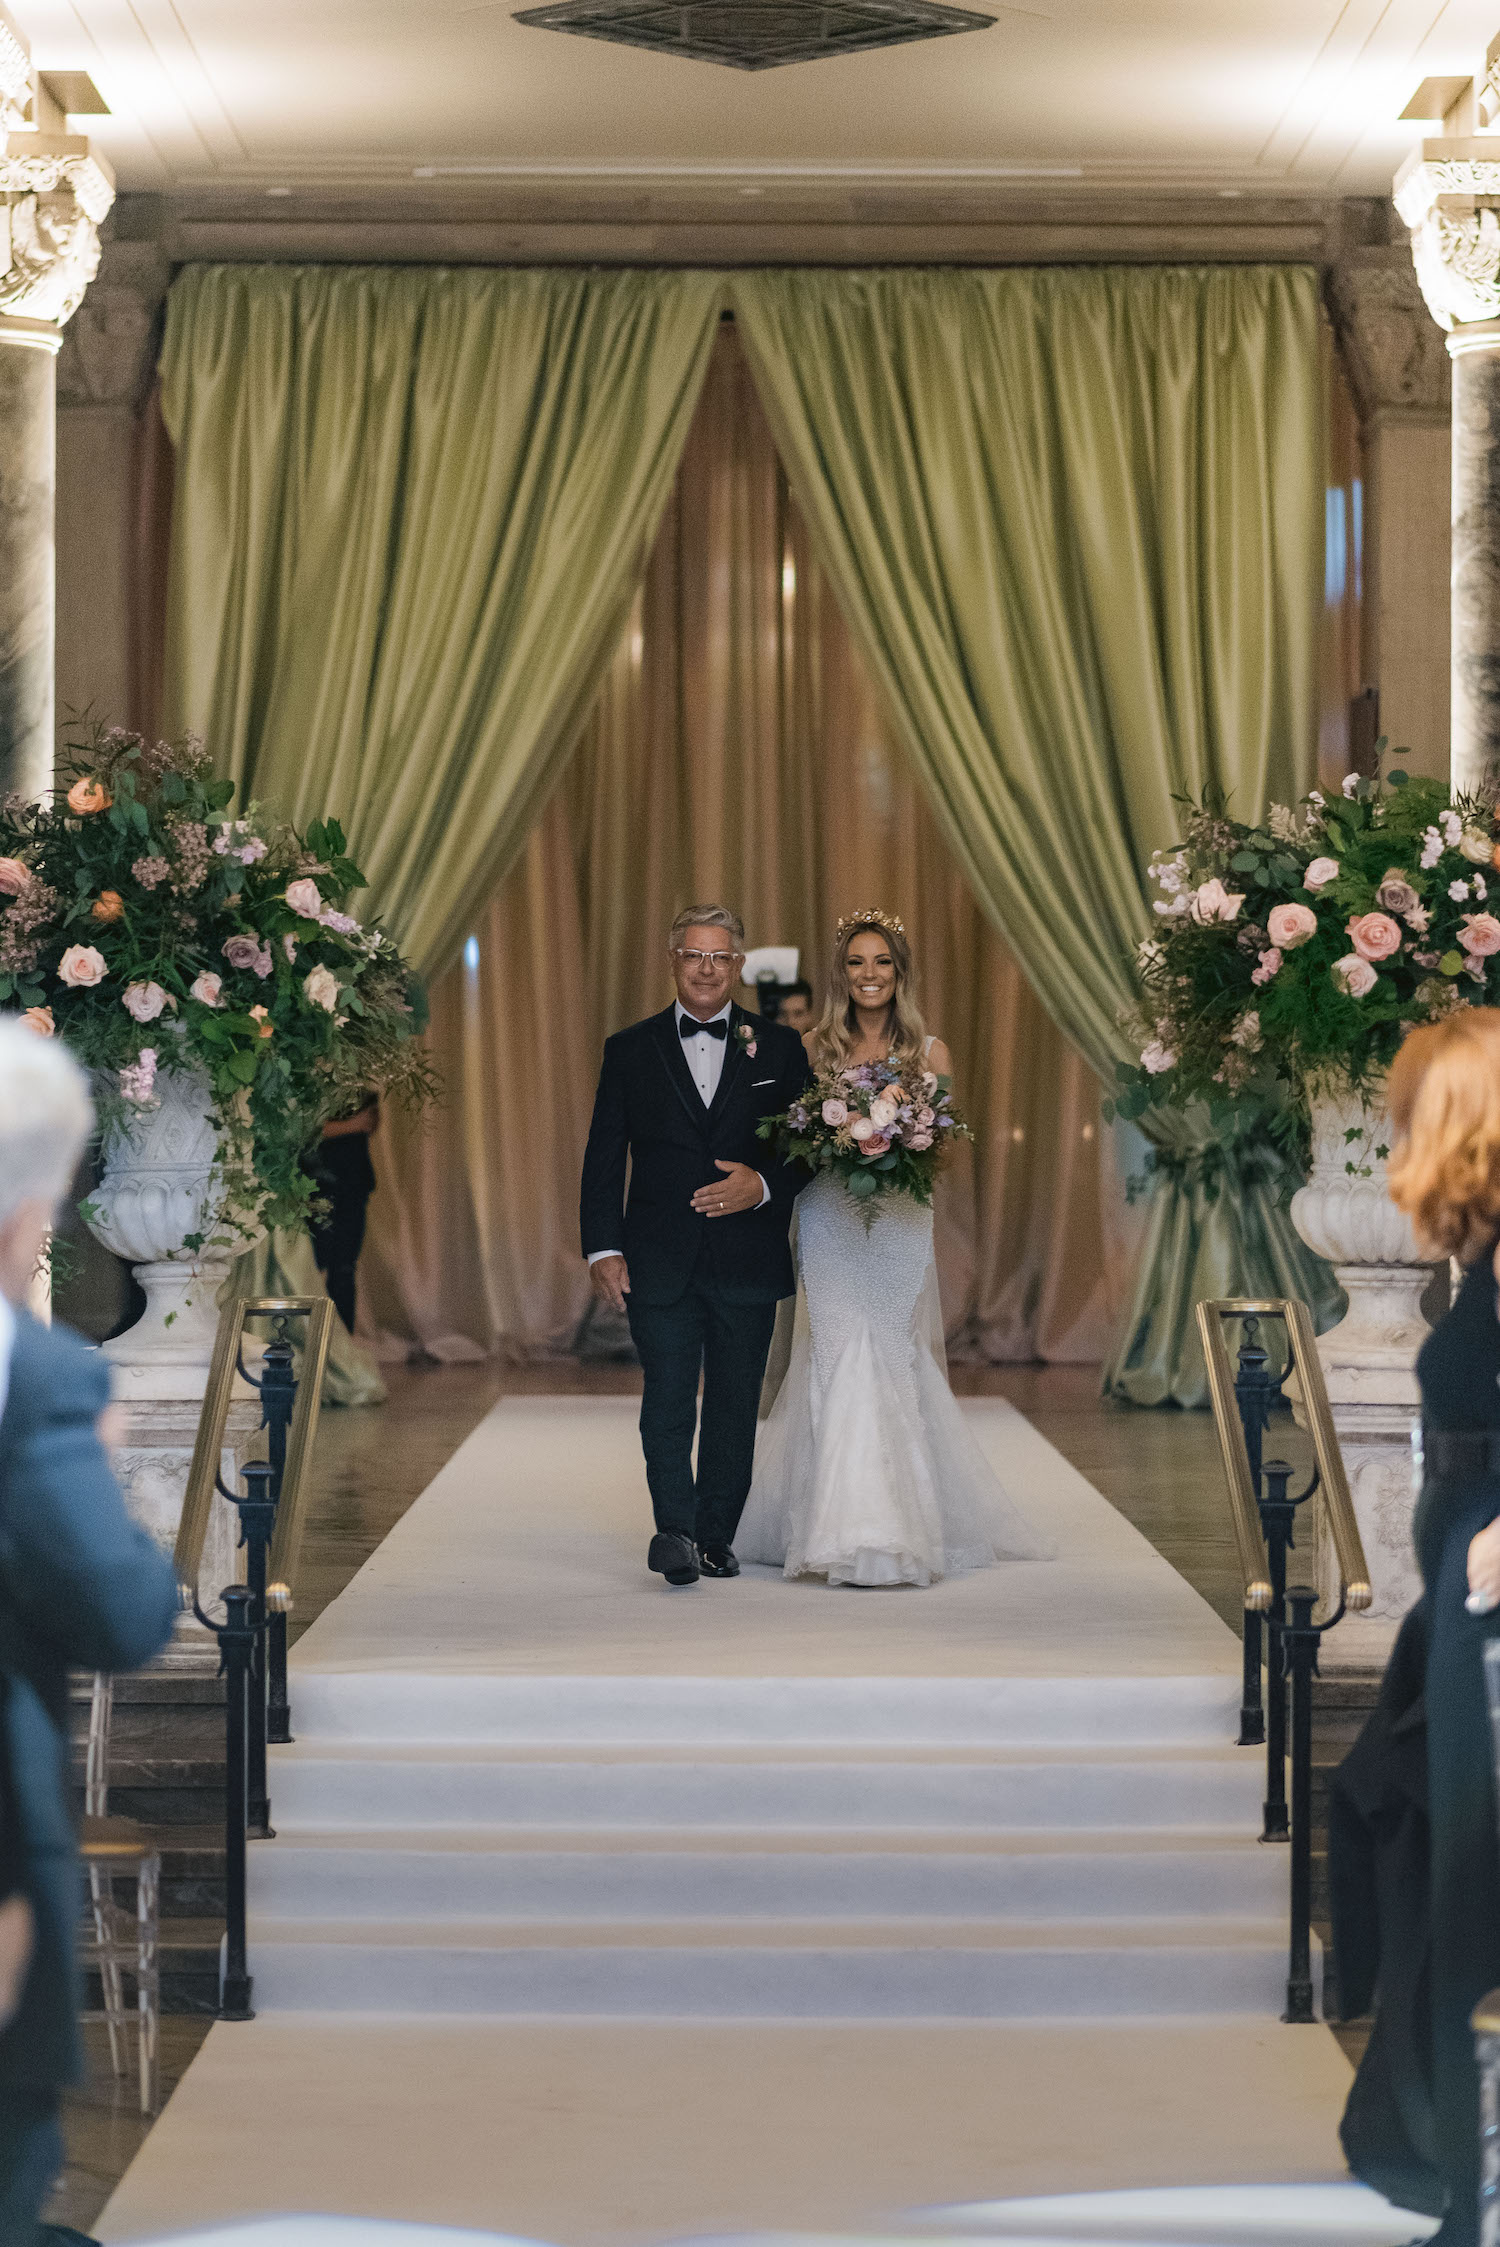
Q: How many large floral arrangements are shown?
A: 2